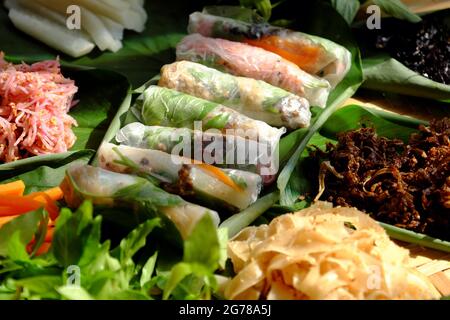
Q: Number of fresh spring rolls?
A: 7